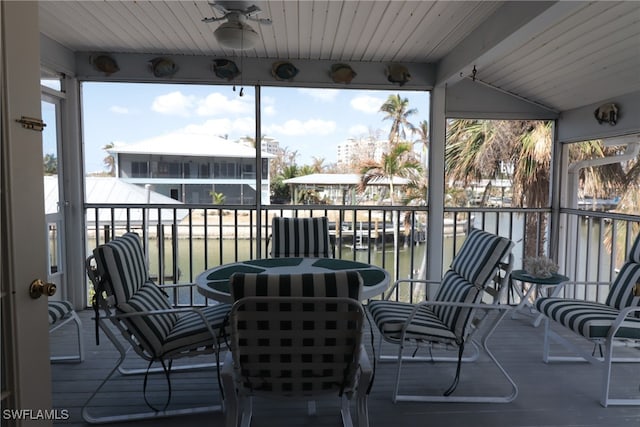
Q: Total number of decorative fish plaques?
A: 7